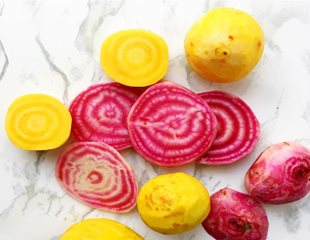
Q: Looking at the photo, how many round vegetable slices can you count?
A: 6